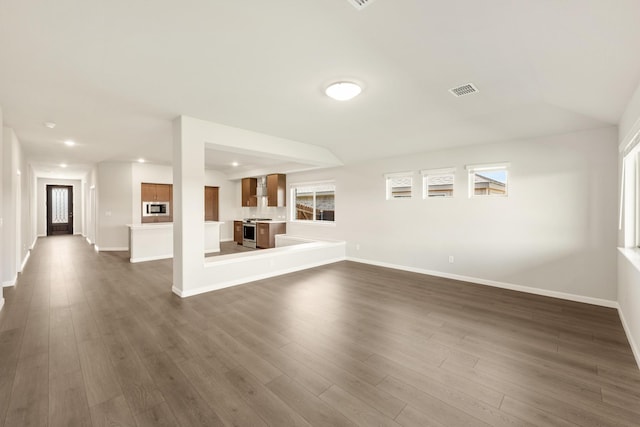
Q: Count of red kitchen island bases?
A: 0